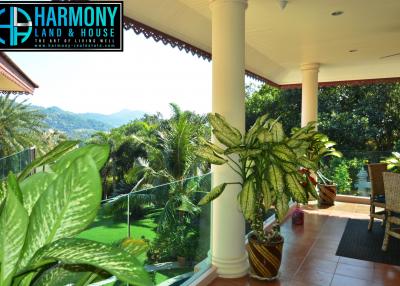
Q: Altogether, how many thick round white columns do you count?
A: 2